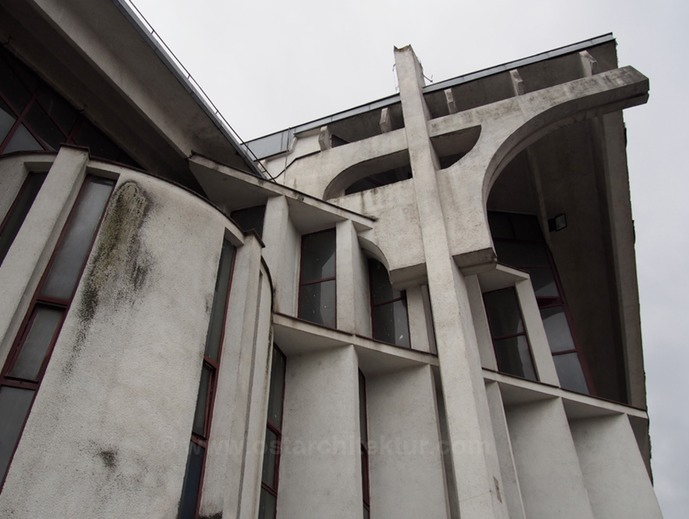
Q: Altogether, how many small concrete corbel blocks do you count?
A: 5